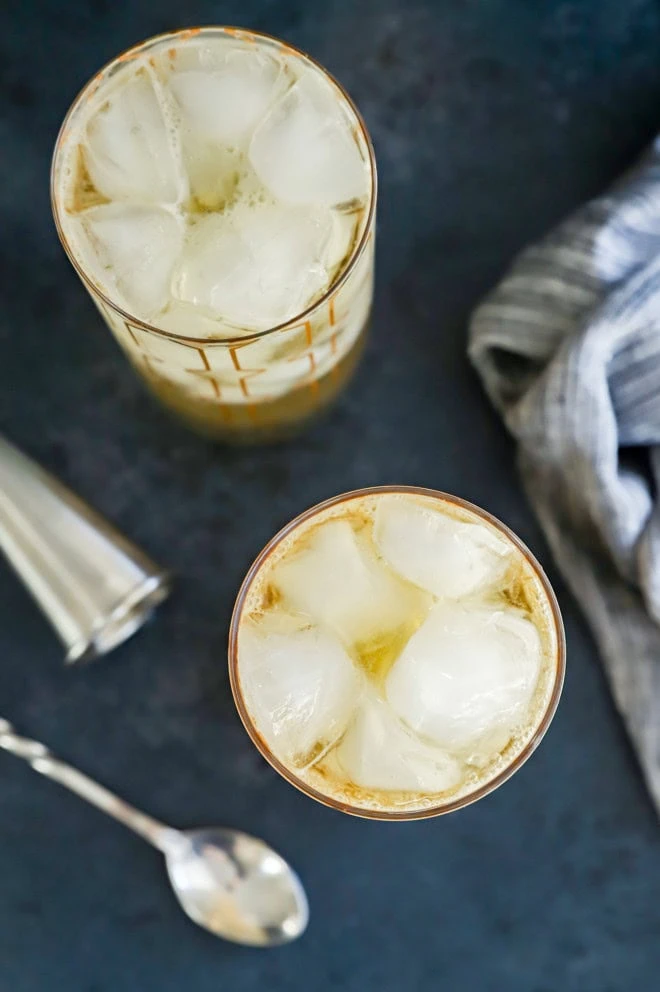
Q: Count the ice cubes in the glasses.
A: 10